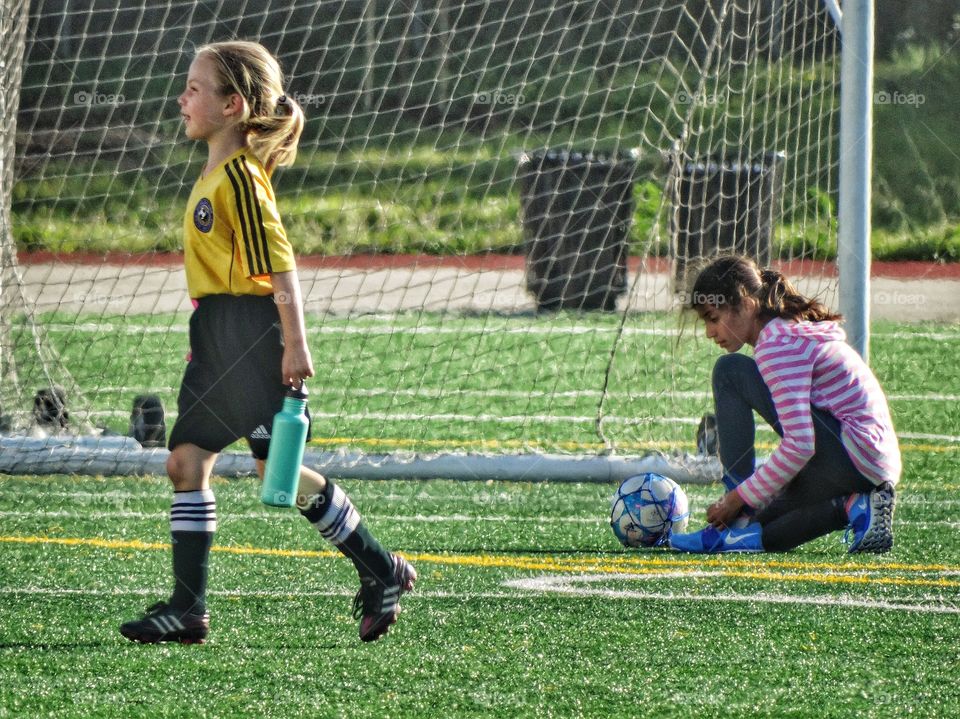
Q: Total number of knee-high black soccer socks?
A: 2